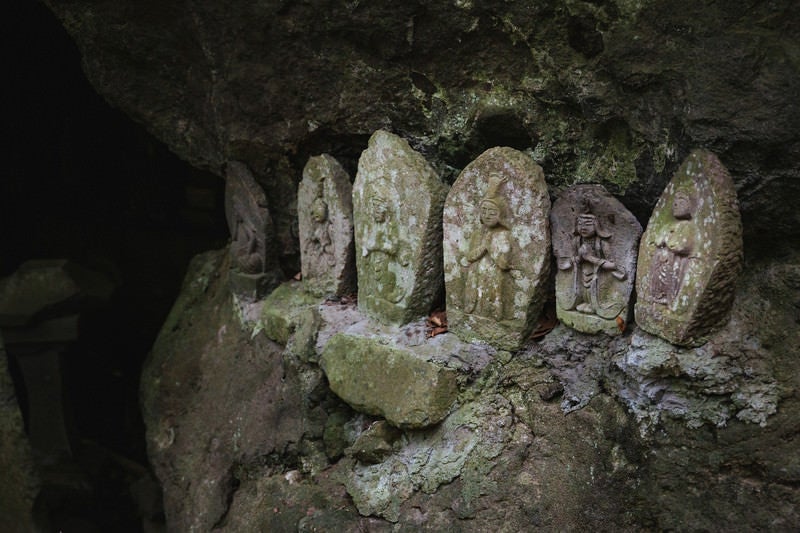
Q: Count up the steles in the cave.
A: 6